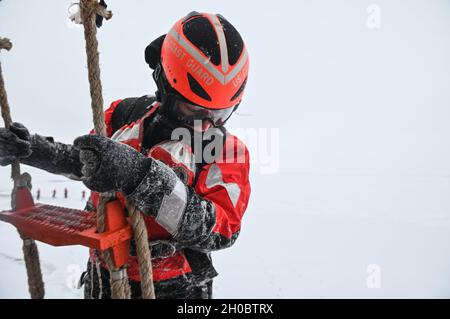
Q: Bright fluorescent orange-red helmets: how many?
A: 1